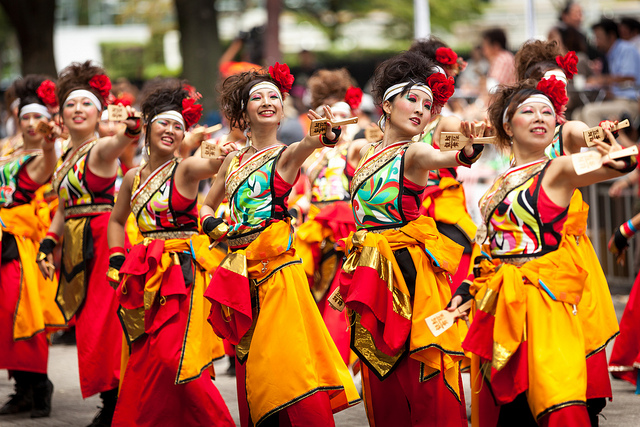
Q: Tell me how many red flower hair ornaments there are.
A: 10